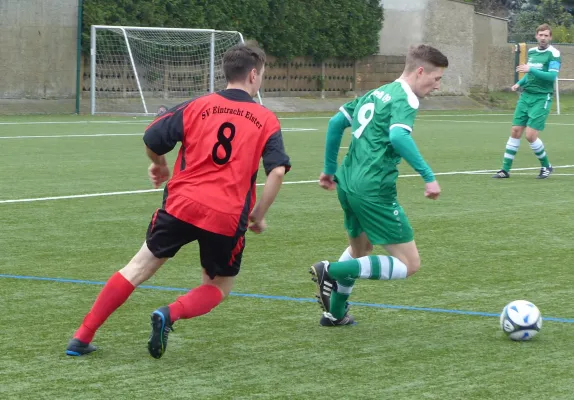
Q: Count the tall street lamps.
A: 0